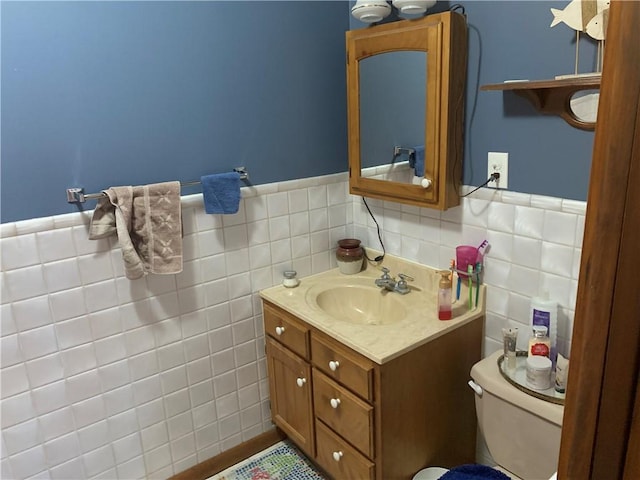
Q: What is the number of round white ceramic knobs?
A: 6